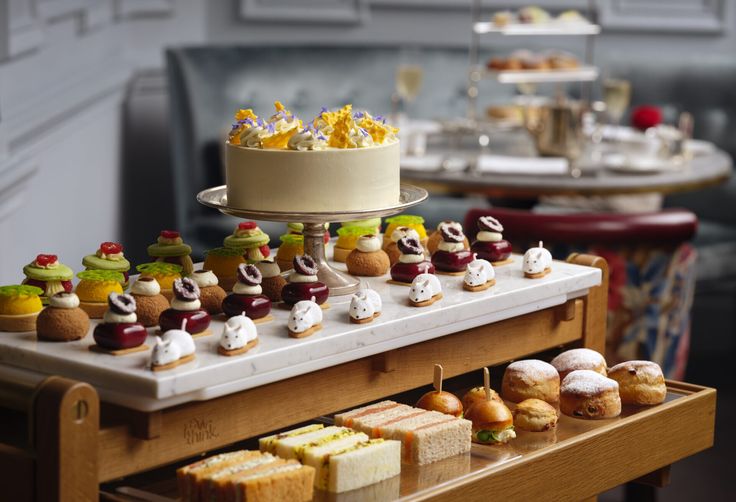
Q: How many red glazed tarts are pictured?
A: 7